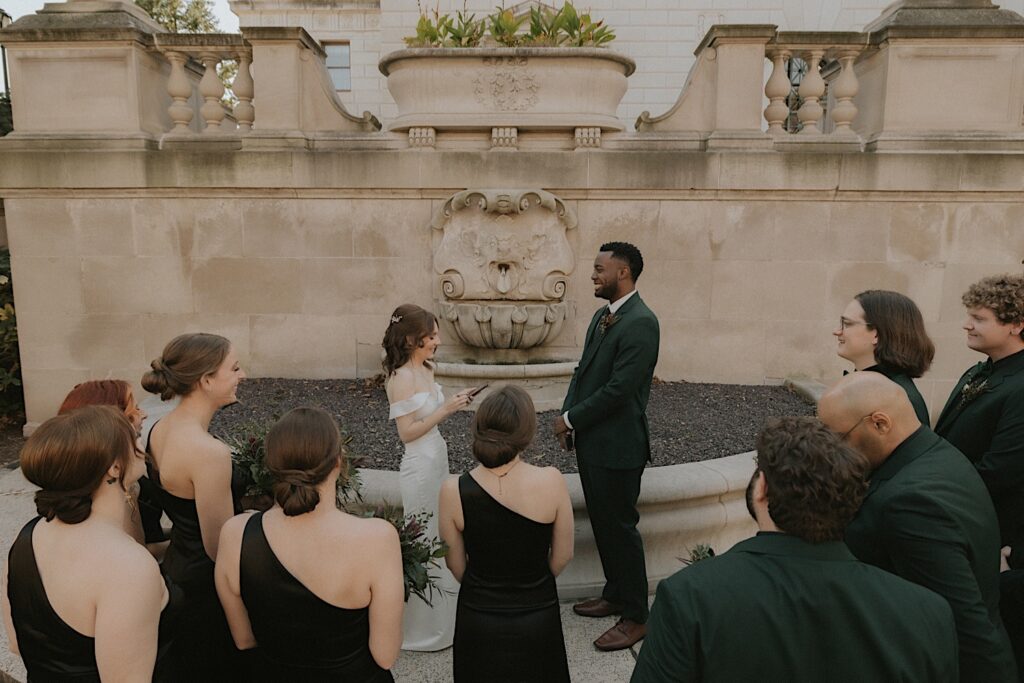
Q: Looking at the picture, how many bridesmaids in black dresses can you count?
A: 5